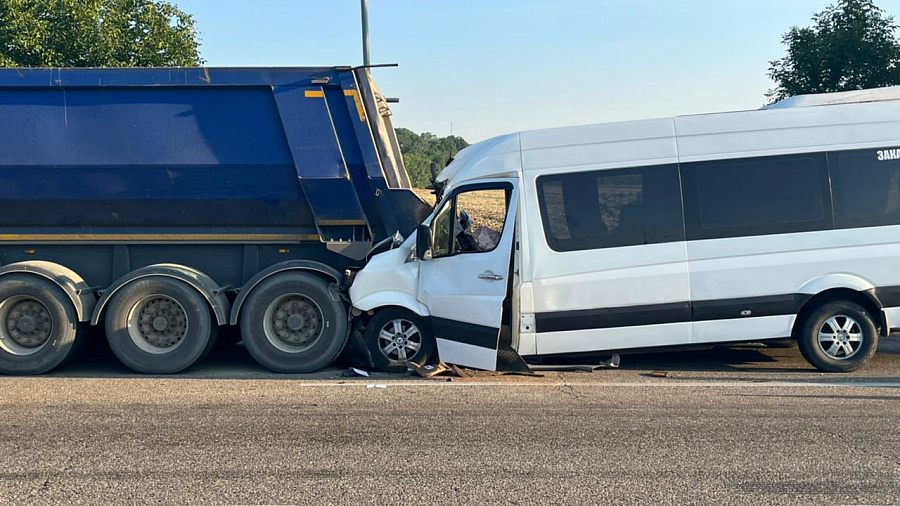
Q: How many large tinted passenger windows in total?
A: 3